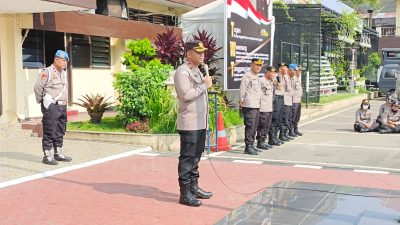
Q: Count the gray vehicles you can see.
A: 1